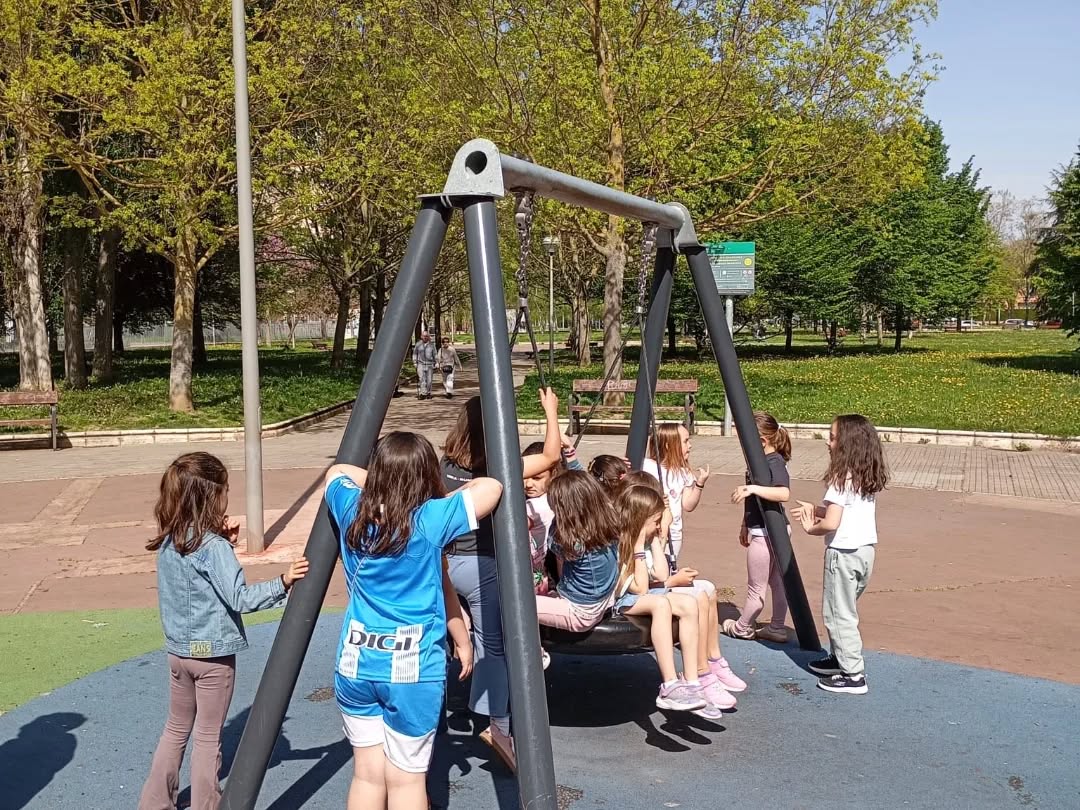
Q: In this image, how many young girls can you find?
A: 11